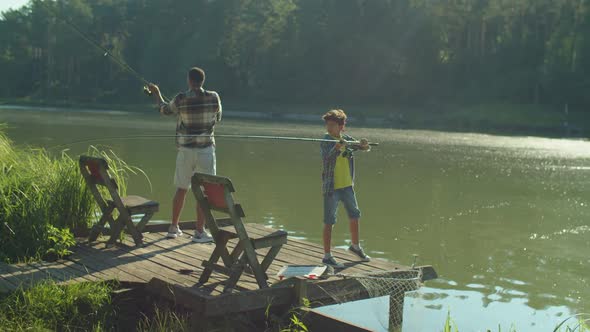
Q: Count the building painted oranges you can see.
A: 0